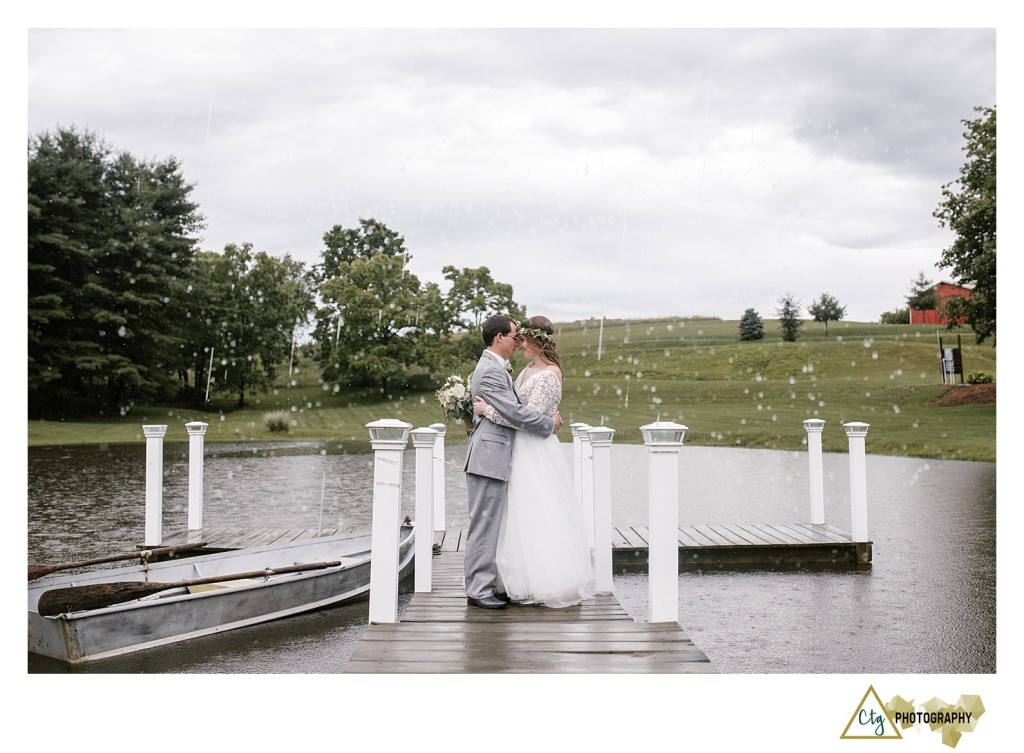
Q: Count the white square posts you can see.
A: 11